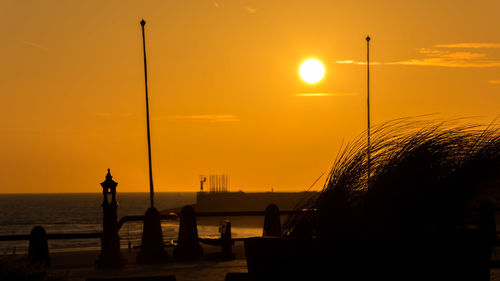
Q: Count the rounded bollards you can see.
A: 4